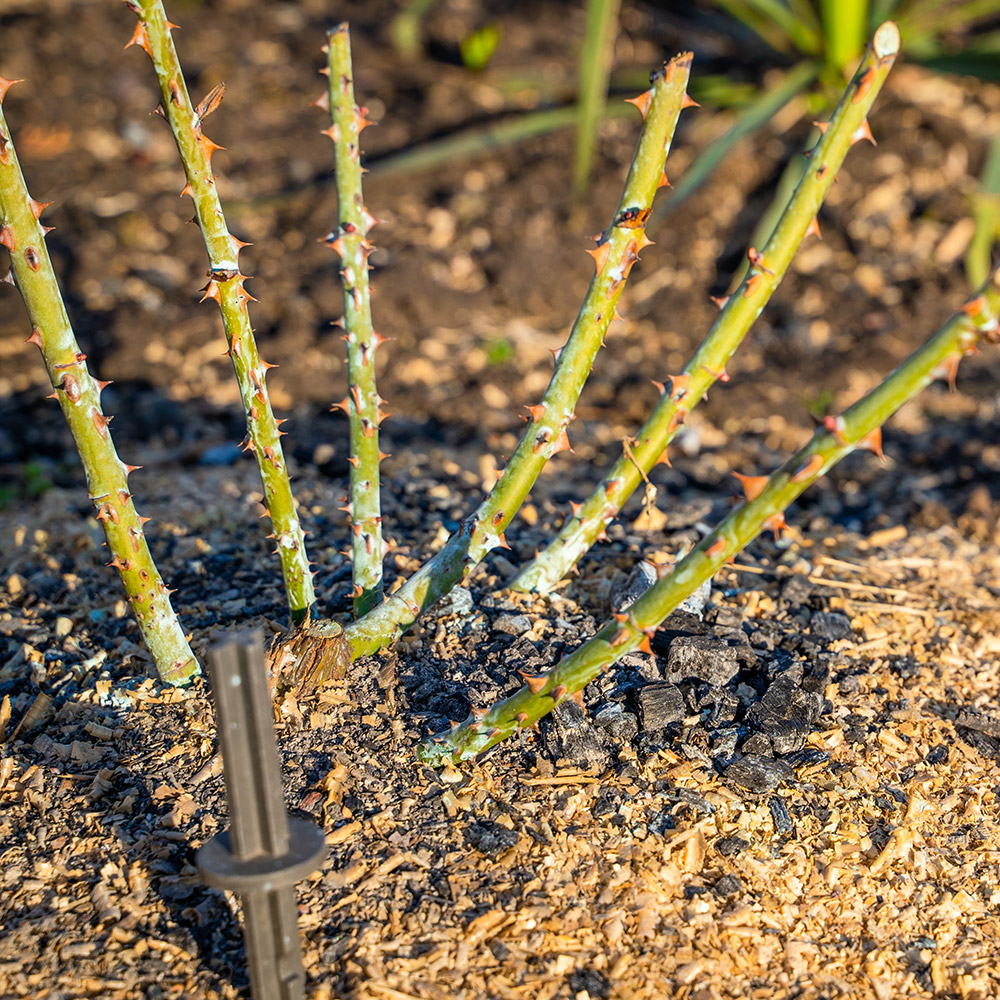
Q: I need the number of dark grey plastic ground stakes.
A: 1